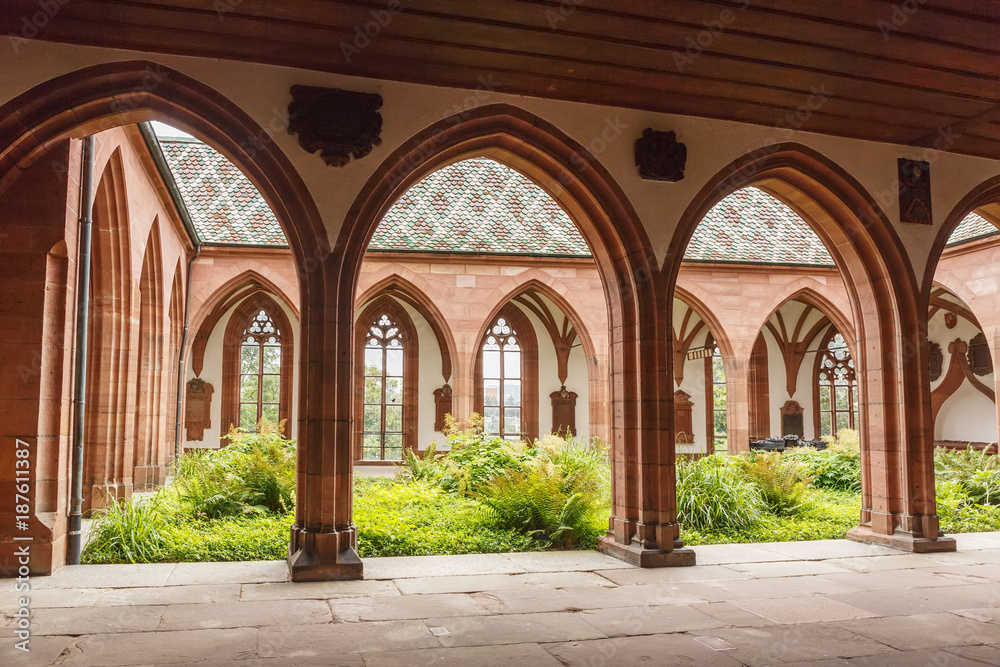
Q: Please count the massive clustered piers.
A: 3